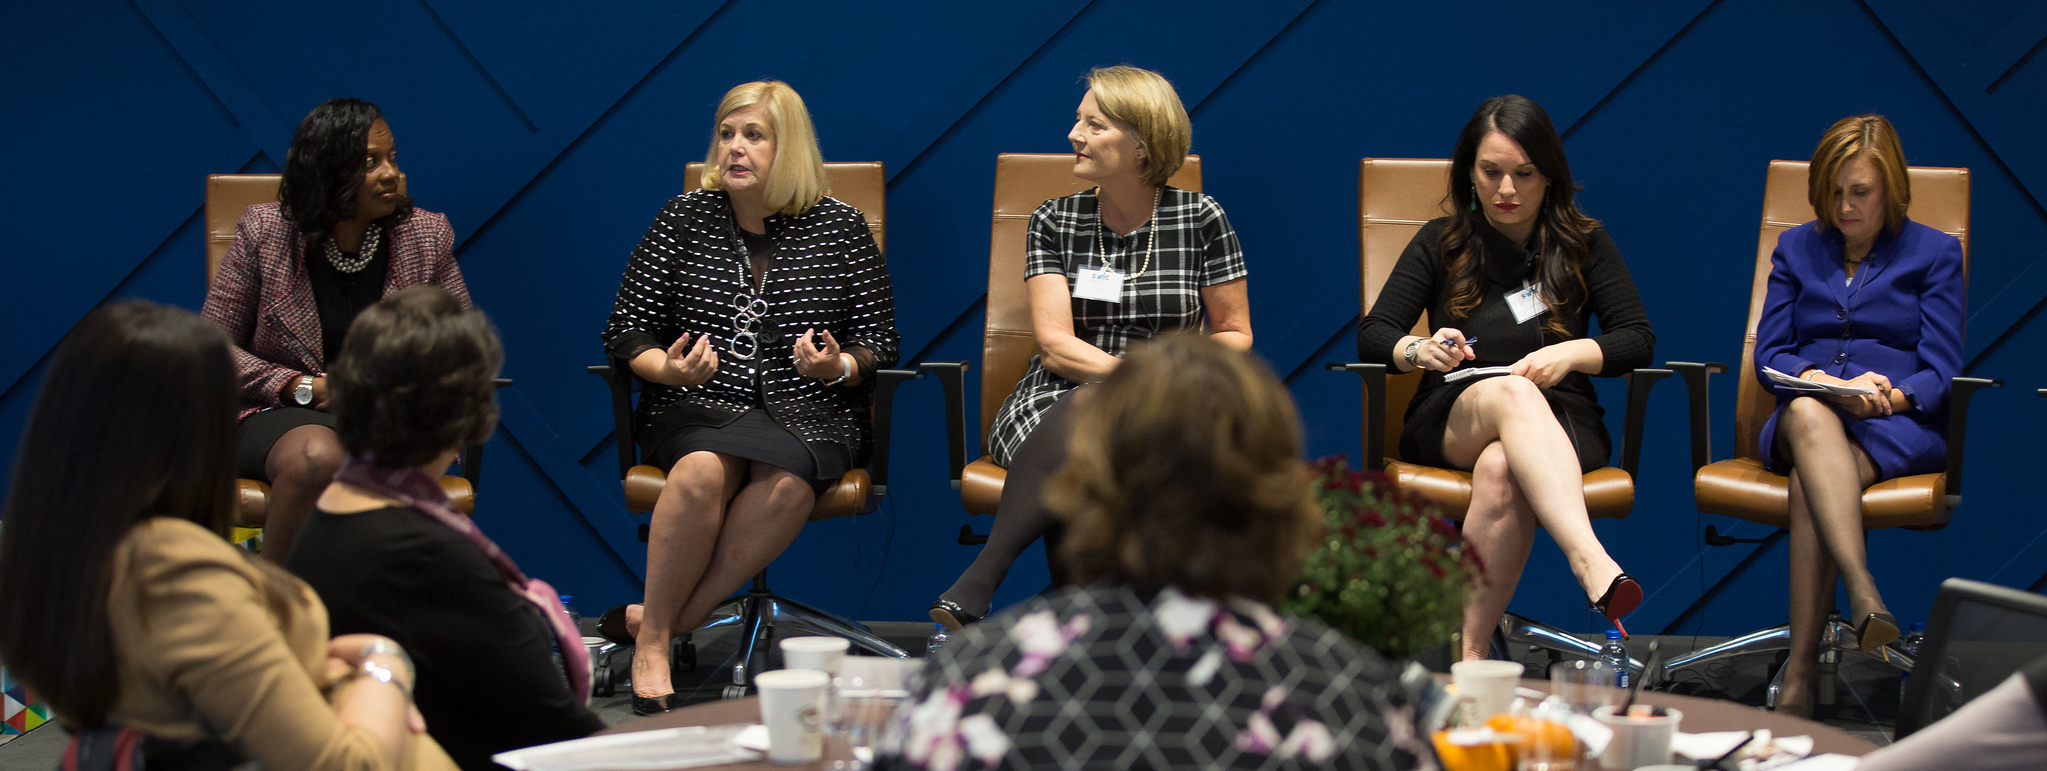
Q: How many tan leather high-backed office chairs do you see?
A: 5